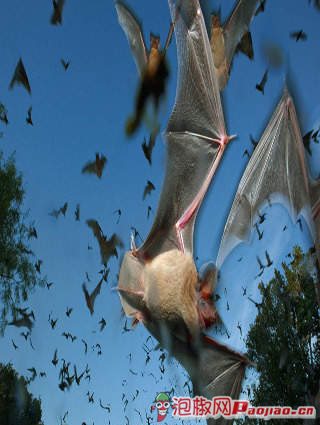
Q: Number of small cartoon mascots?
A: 1